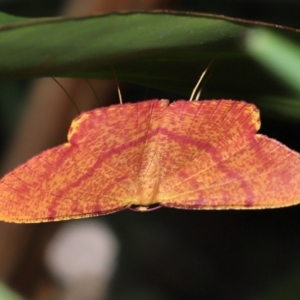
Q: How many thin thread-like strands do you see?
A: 5